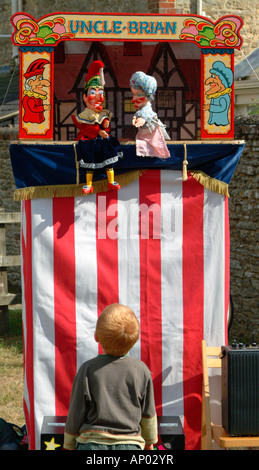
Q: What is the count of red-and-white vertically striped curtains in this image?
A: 1